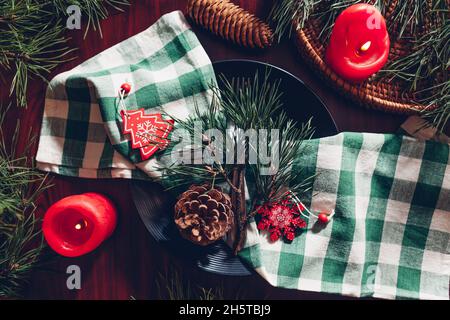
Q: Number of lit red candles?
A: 2